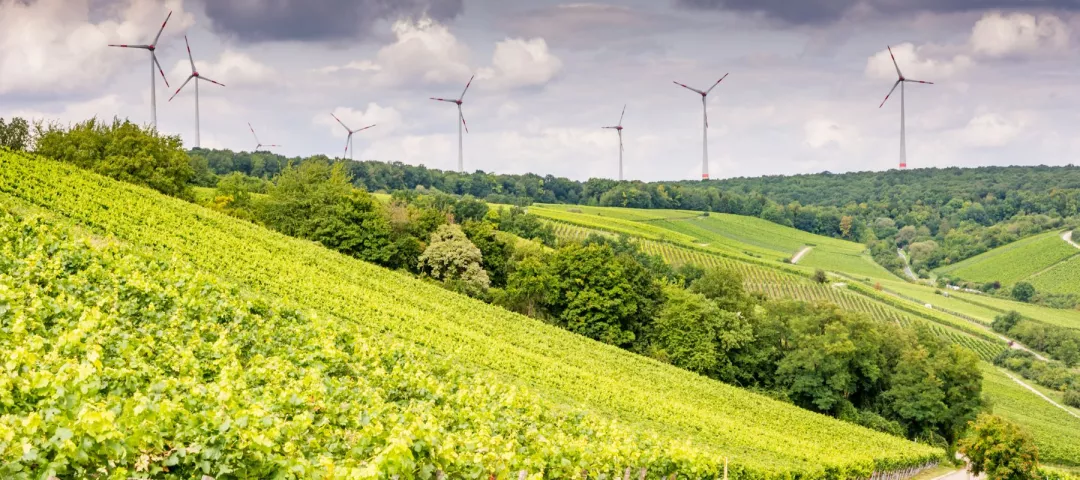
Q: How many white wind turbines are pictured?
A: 8